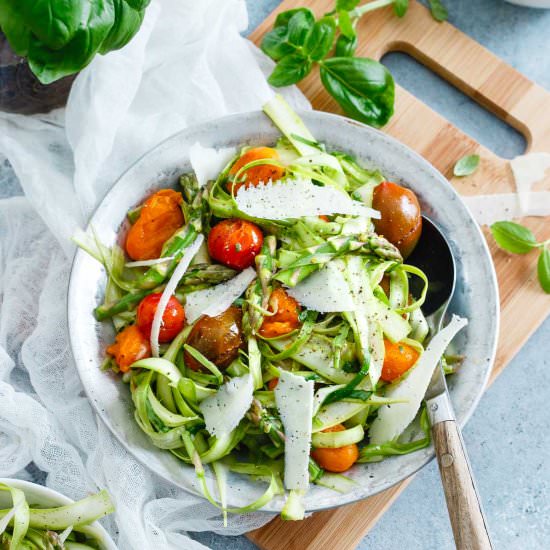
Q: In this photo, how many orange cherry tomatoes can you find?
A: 6